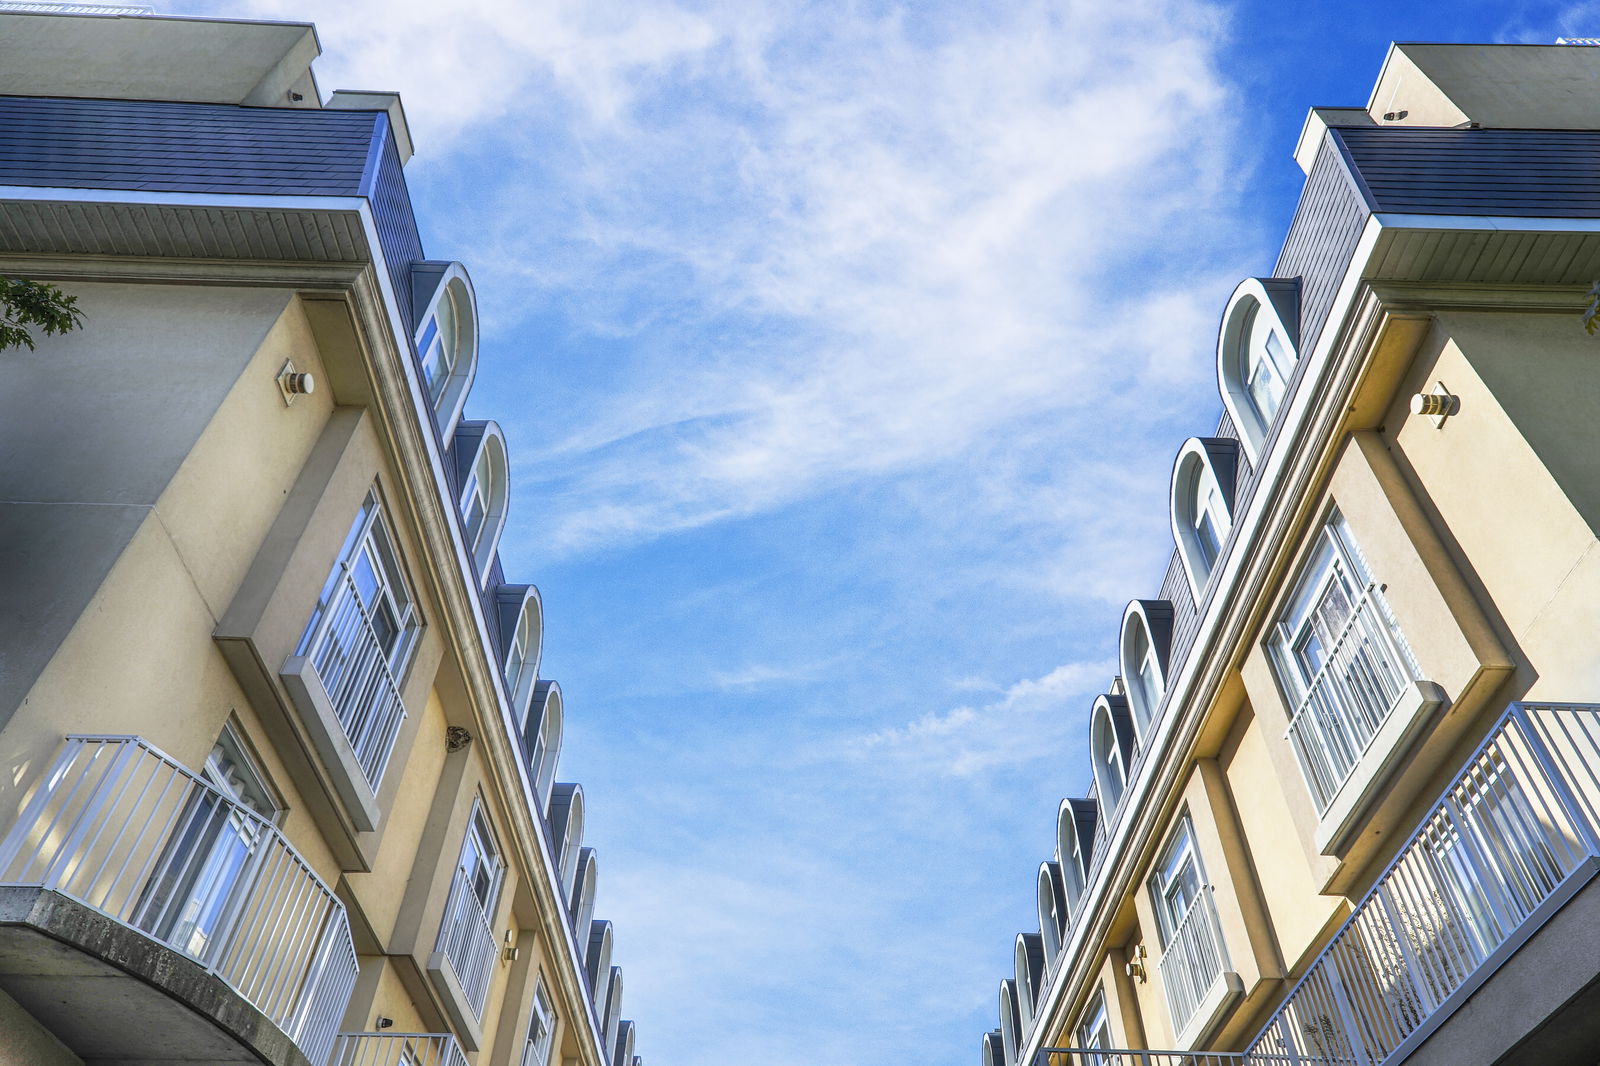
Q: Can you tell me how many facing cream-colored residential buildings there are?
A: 2